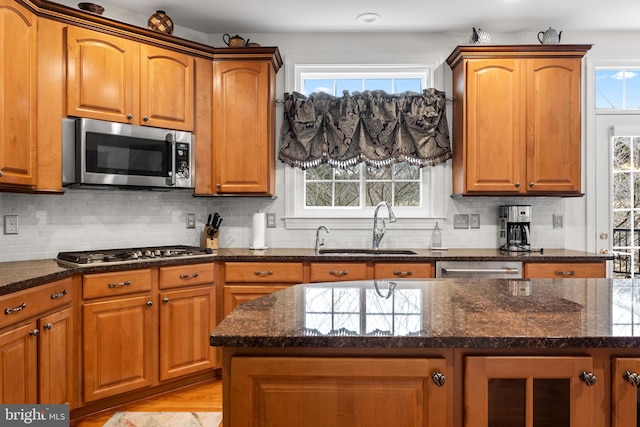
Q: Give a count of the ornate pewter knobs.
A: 3